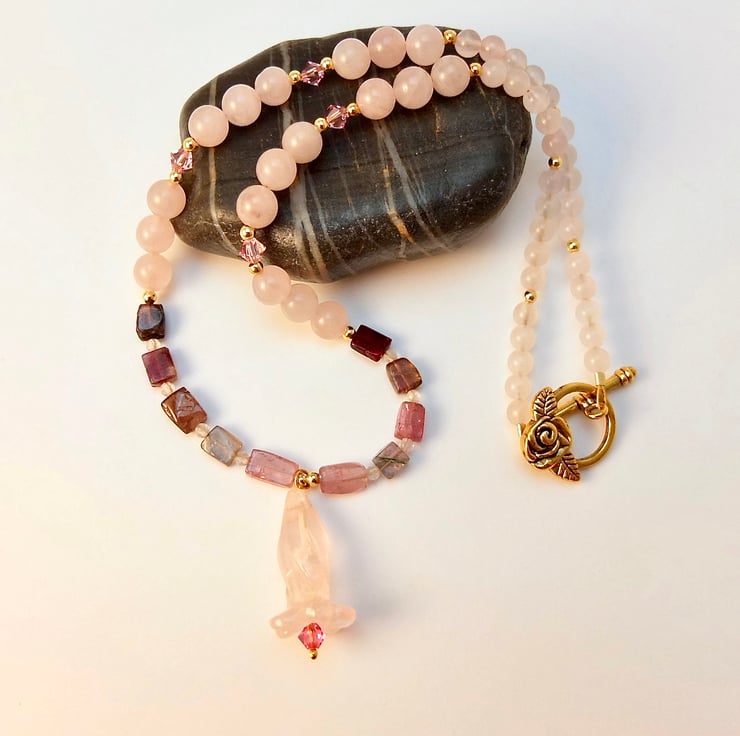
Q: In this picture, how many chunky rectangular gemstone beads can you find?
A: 10